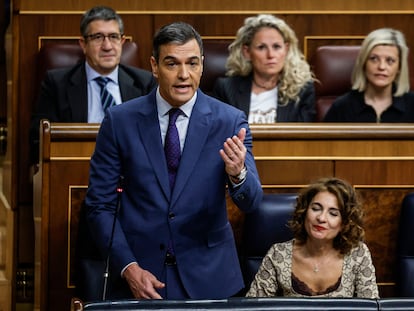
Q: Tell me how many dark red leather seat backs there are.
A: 3